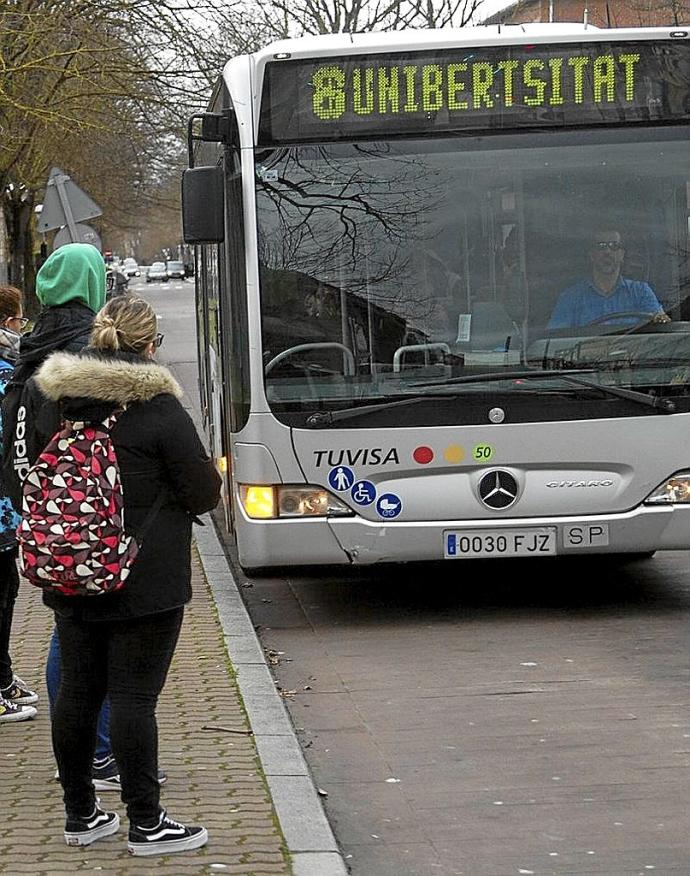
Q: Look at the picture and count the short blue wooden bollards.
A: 0